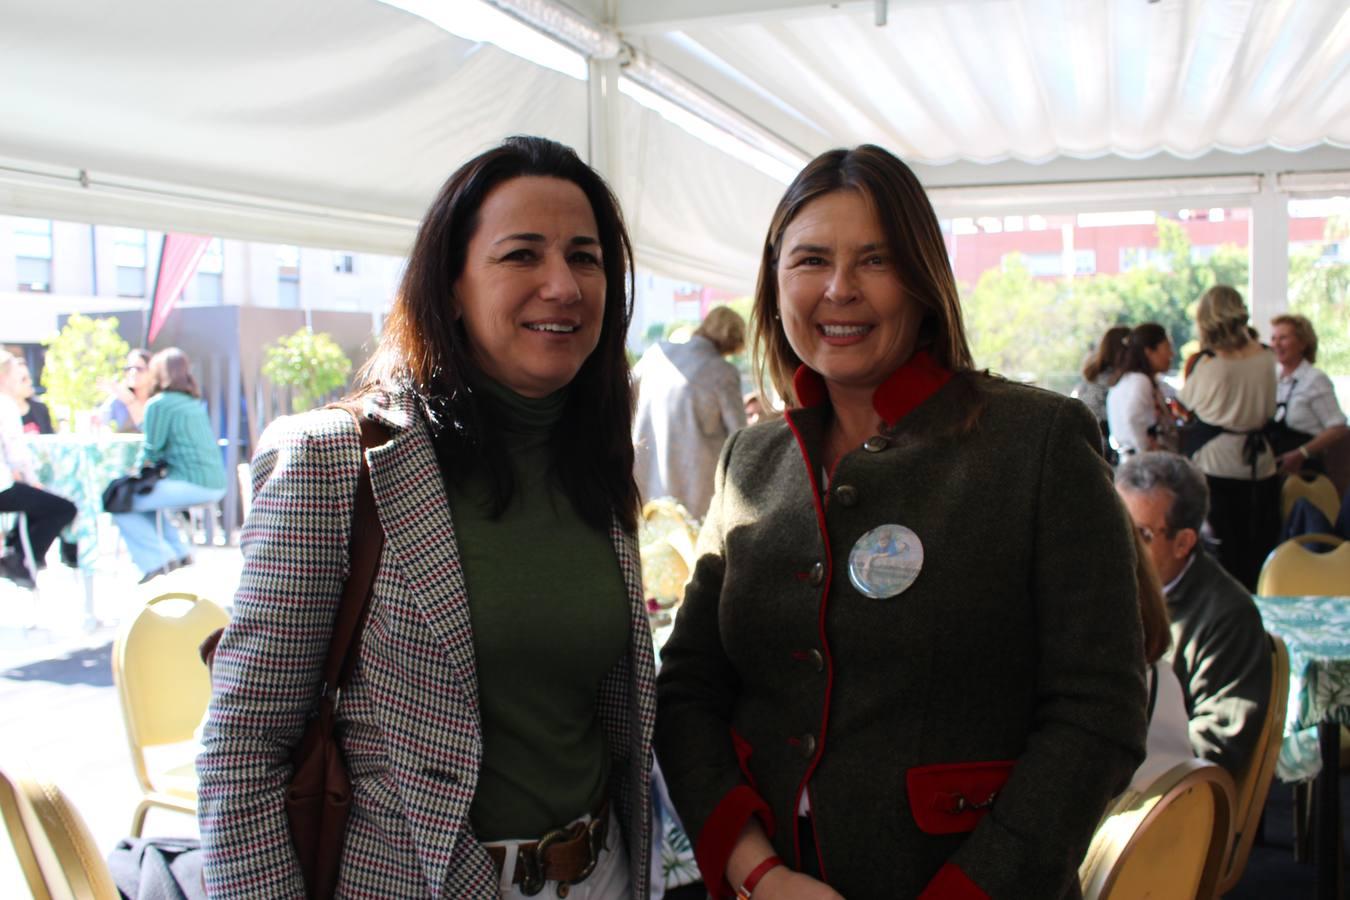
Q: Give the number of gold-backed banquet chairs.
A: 6